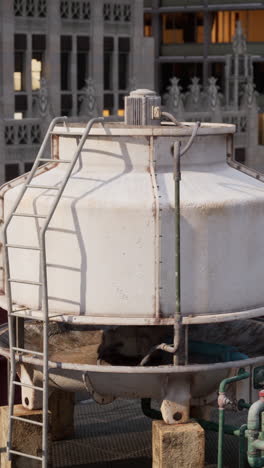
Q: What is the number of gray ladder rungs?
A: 11